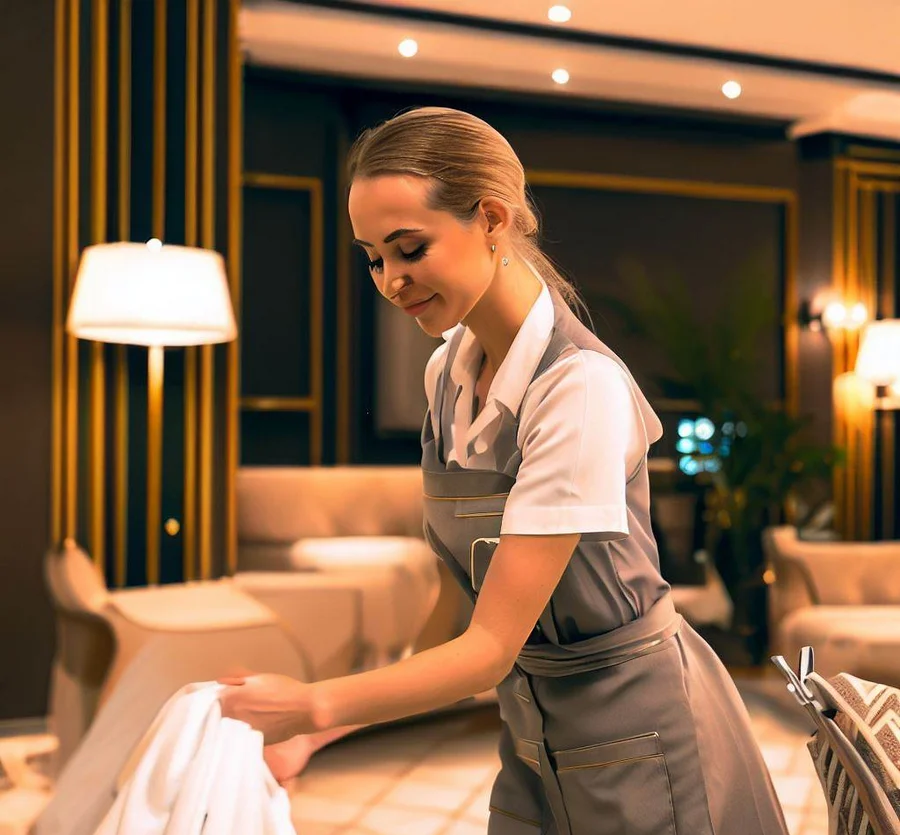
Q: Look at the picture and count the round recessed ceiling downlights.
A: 4